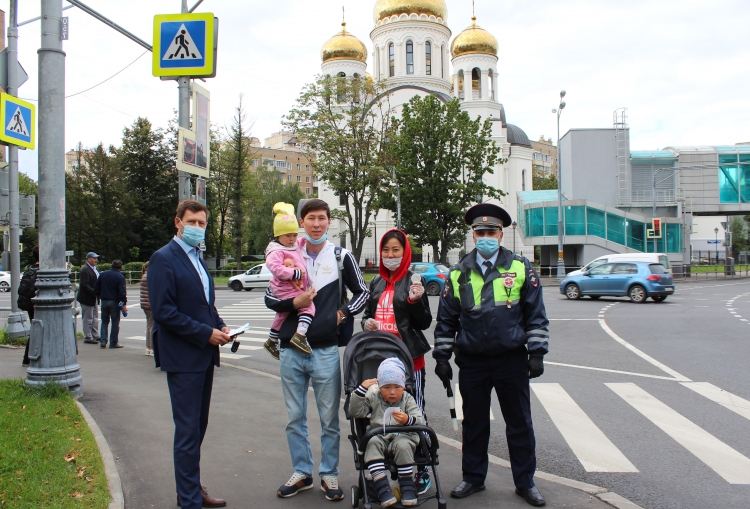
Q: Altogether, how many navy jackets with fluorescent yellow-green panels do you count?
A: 1